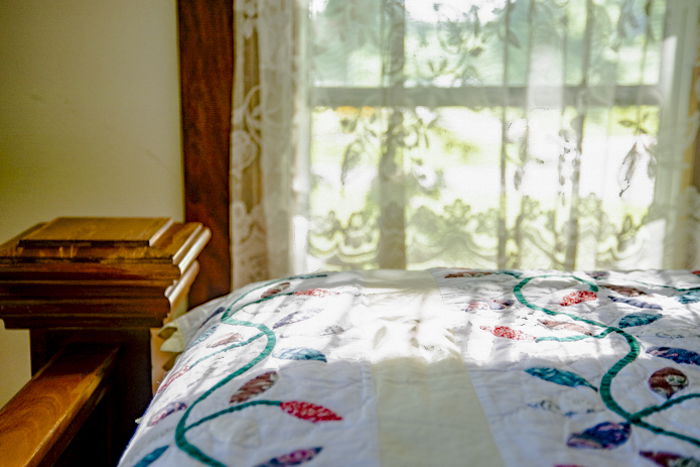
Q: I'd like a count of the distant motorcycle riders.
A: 0